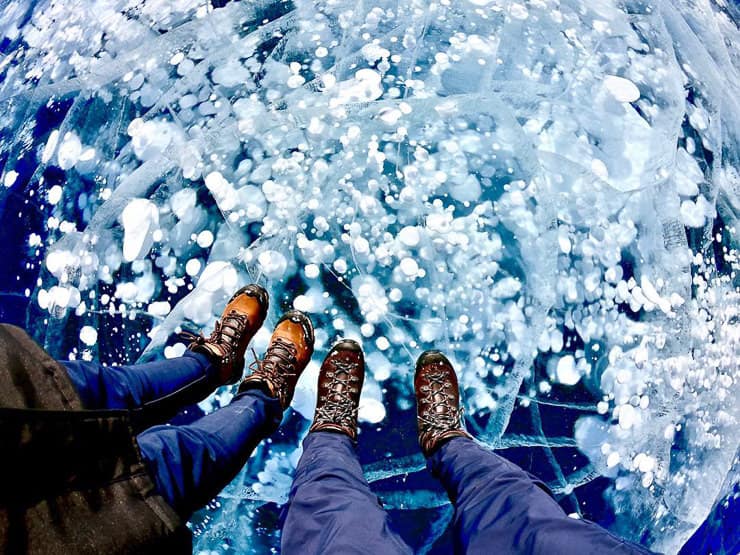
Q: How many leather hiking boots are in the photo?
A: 4